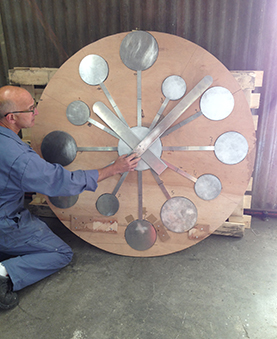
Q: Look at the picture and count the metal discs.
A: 13